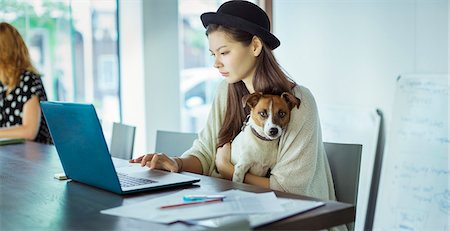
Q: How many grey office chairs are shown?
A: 3